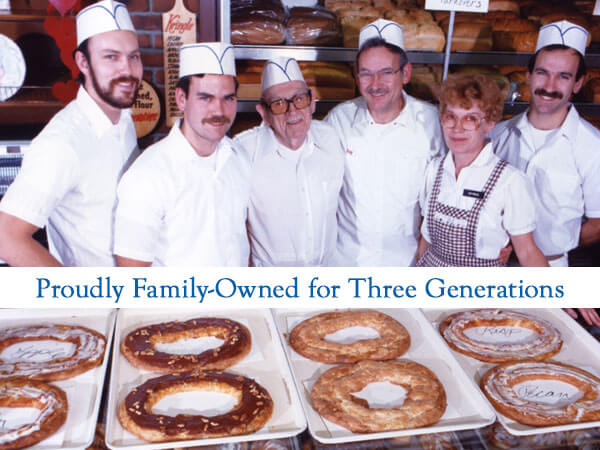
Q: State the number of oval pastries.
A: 8